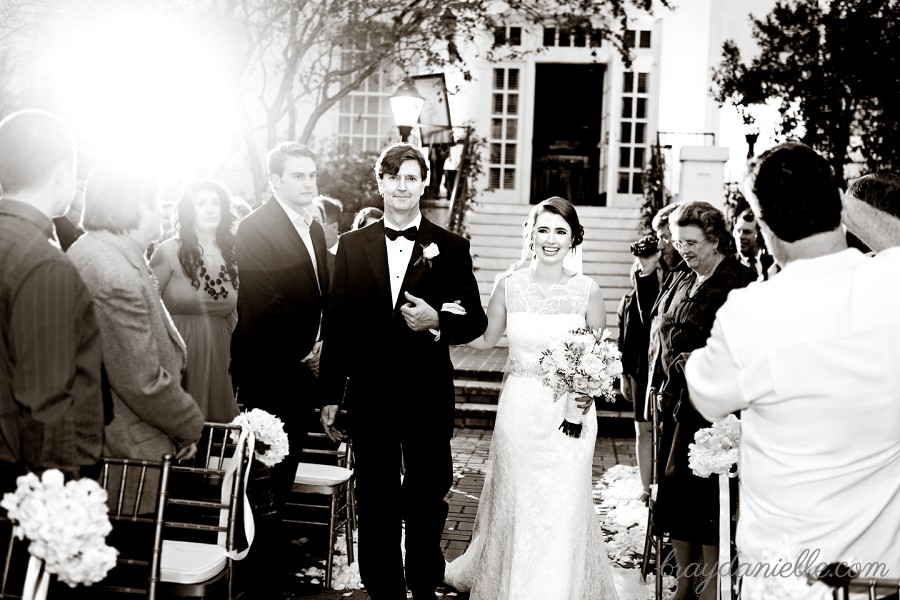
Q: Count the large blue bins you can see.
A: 0